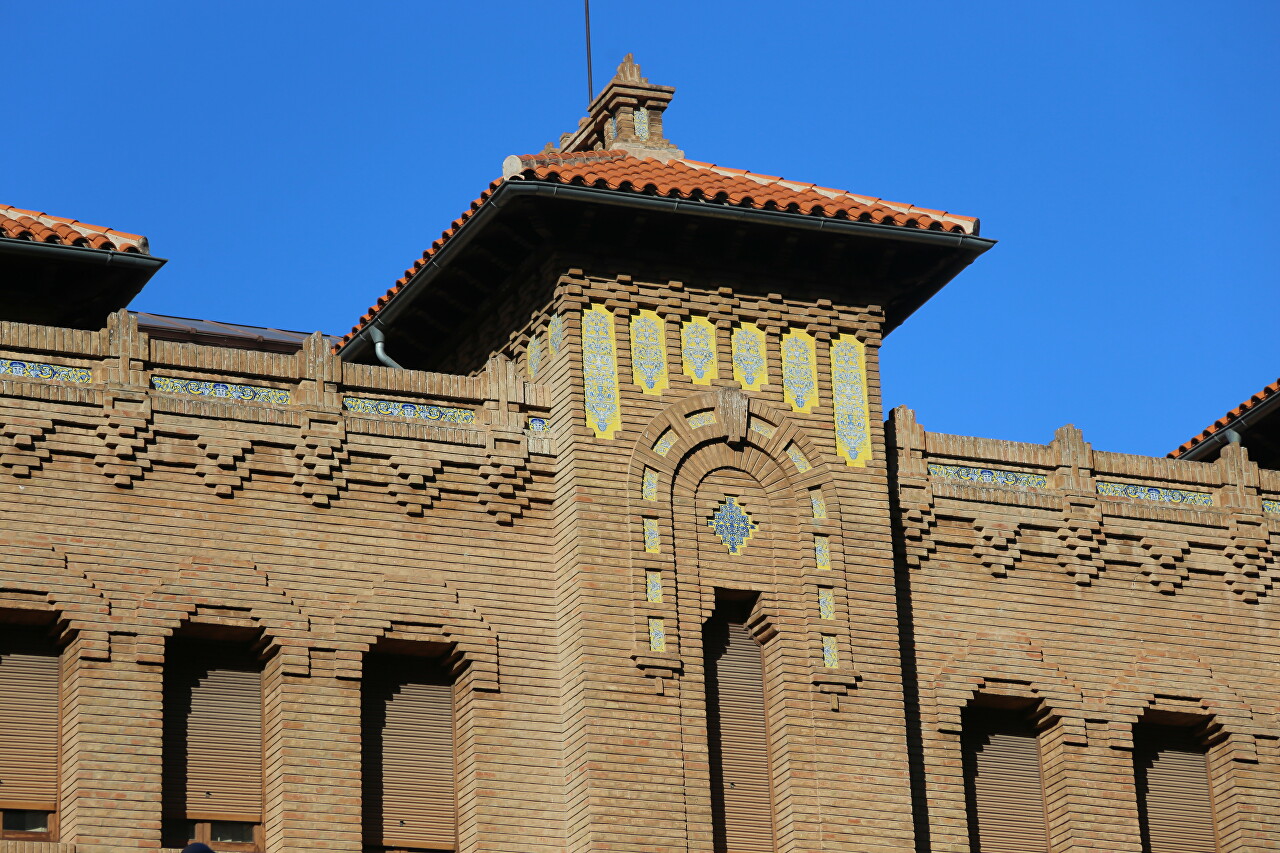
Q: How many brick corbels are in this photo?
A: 11